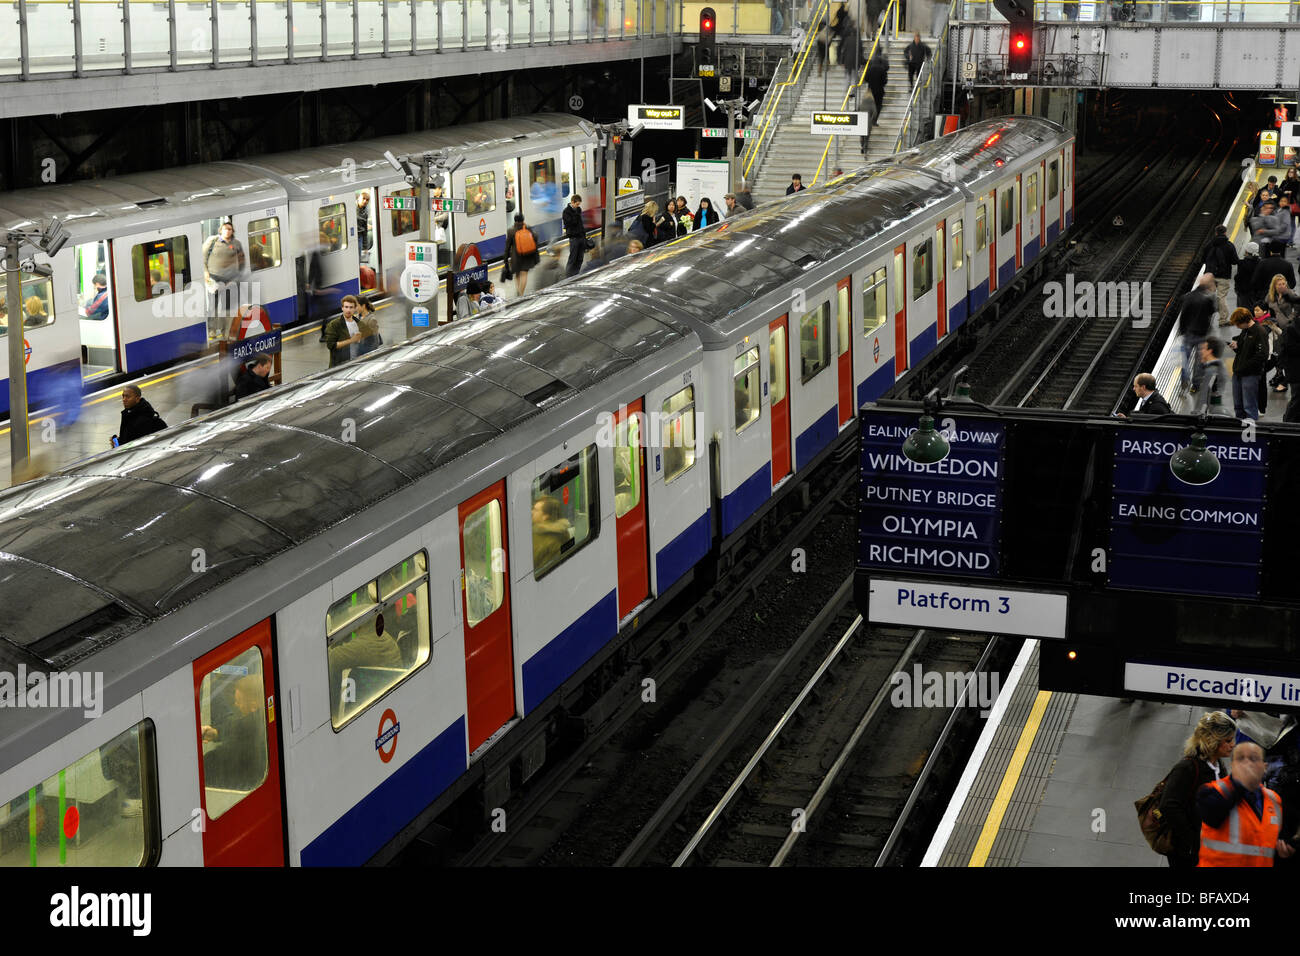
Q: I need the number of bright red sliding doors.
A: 11